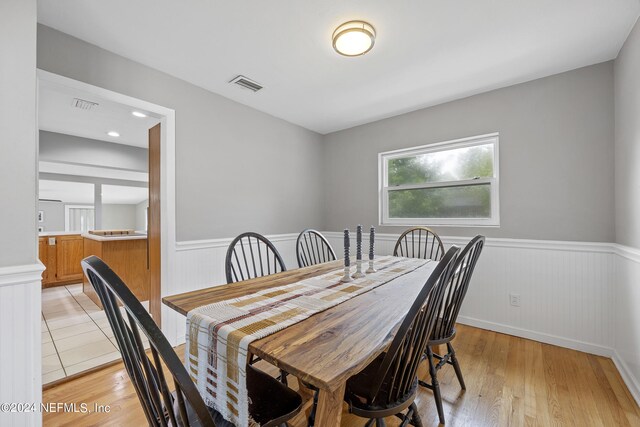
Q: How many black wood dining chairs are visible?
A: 6